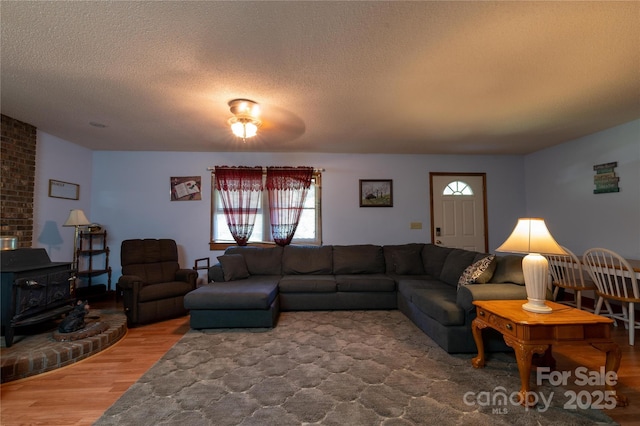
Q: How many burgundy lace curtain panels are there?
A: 2